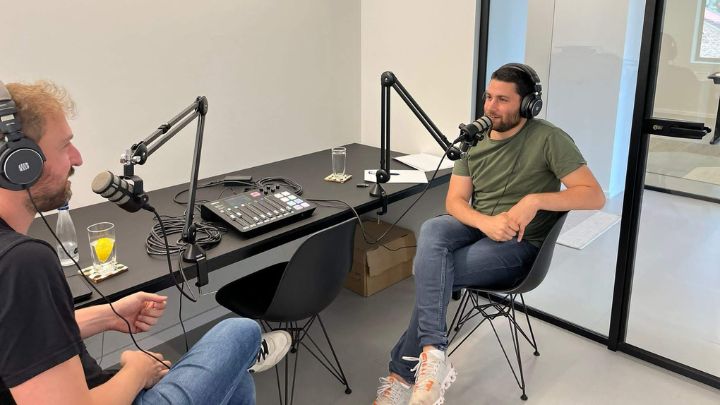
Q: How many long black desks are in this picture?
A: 1